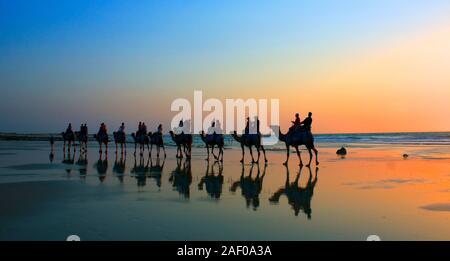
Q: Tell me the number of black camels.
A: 10